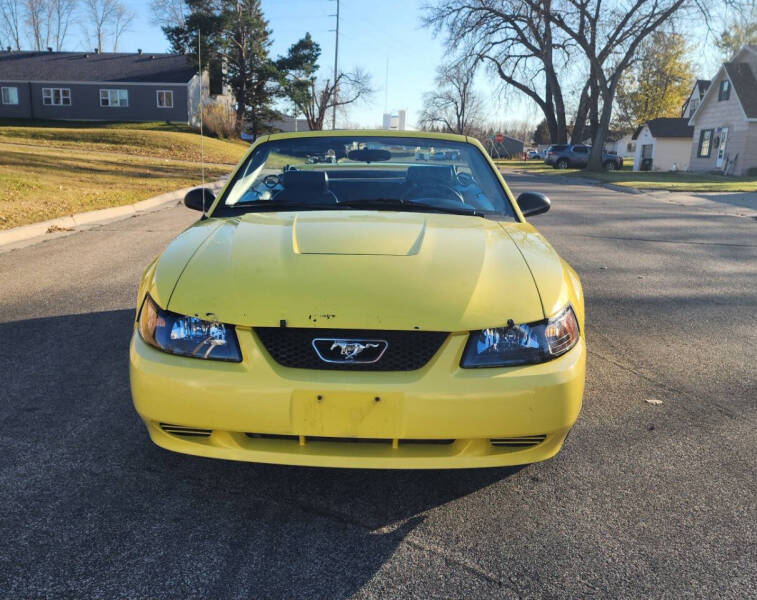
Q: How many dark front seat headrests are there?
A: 2